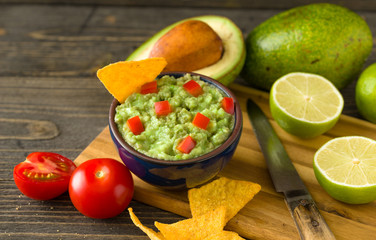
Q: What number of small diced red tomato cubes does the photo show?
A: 7